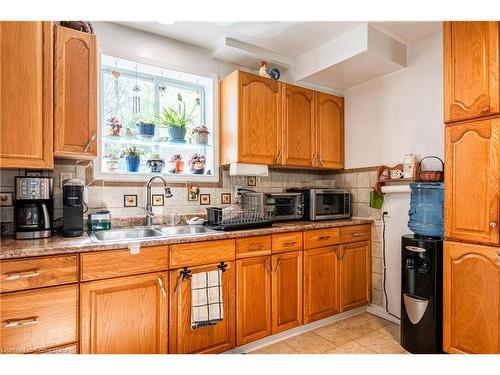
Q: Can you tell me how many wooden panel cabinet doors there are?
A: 14